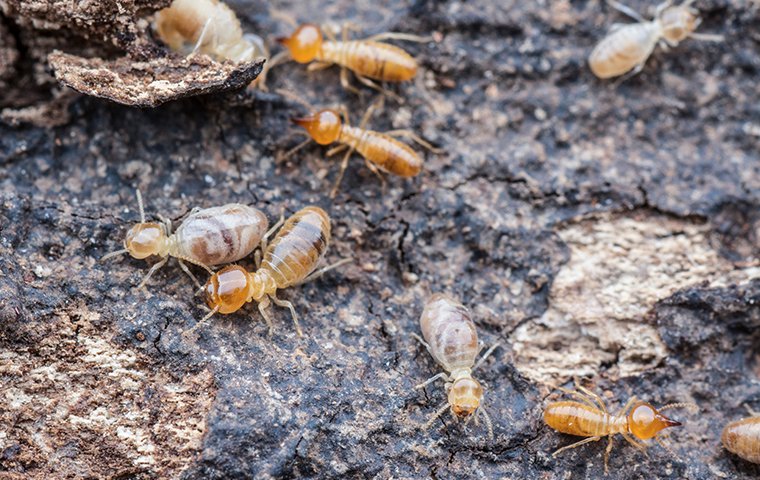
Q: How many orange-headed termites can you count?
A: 4